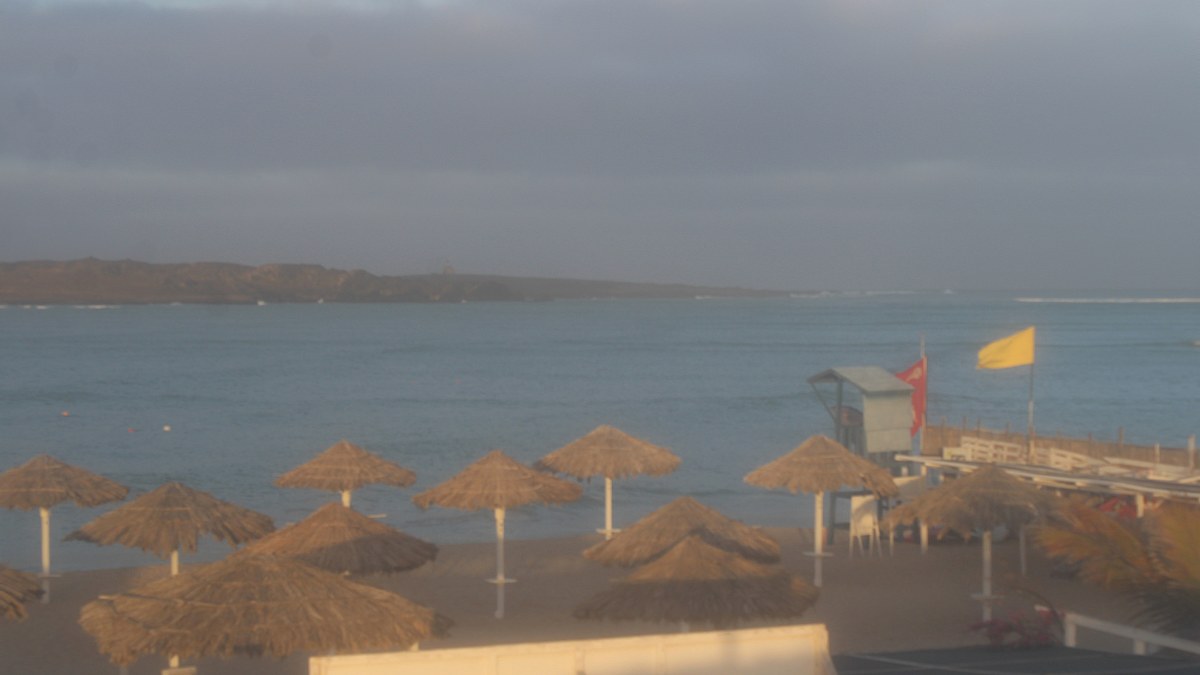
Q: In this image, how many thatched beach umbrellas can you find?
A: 12